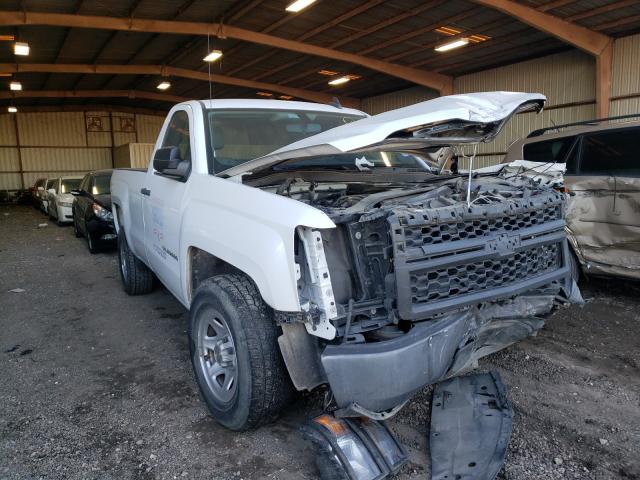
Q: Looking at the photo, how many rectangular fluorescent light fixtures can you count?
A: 8